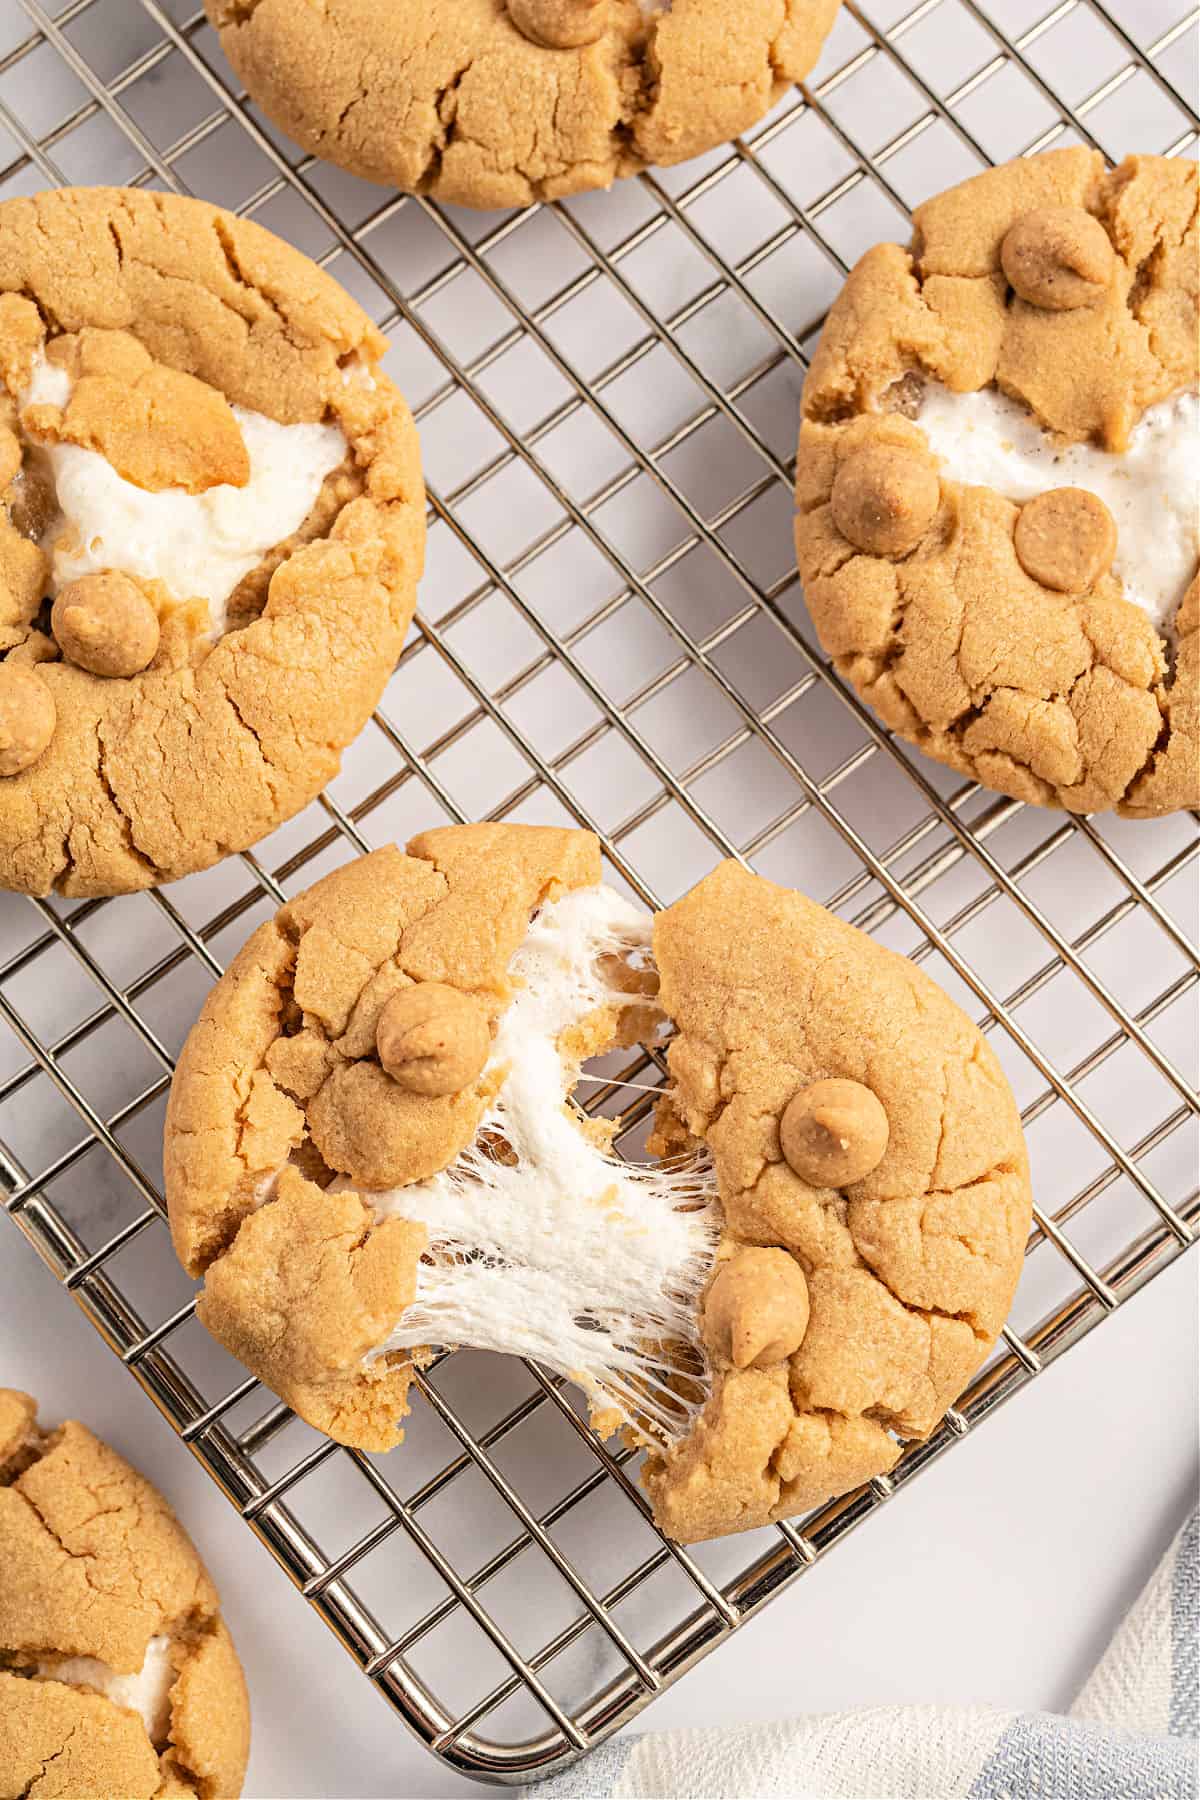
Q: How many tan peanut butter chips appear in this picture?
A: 9